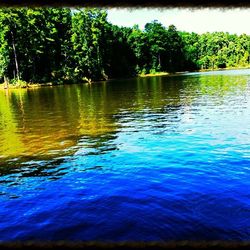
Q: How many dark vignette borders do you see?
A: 2